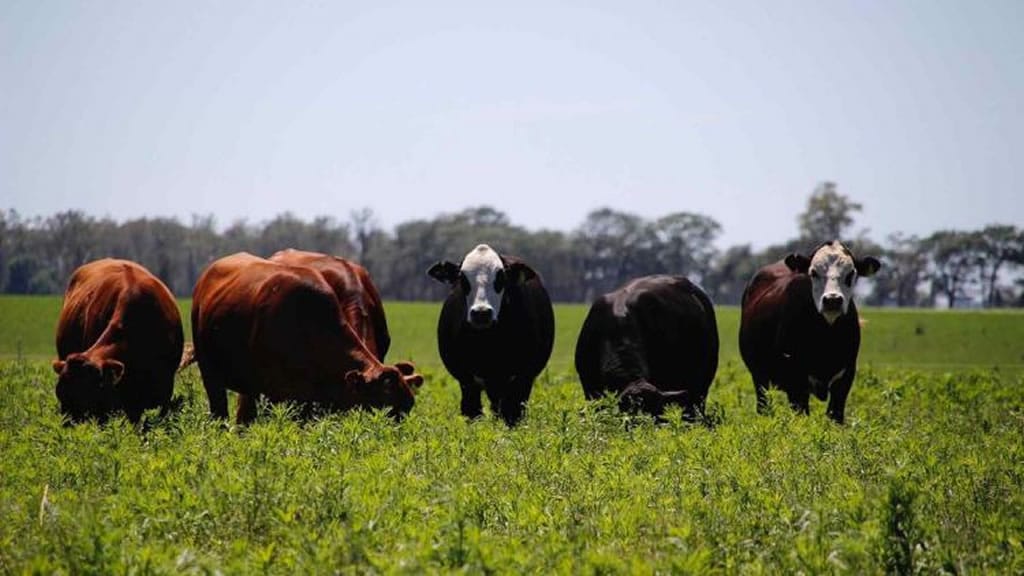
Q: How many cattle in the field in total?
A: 6